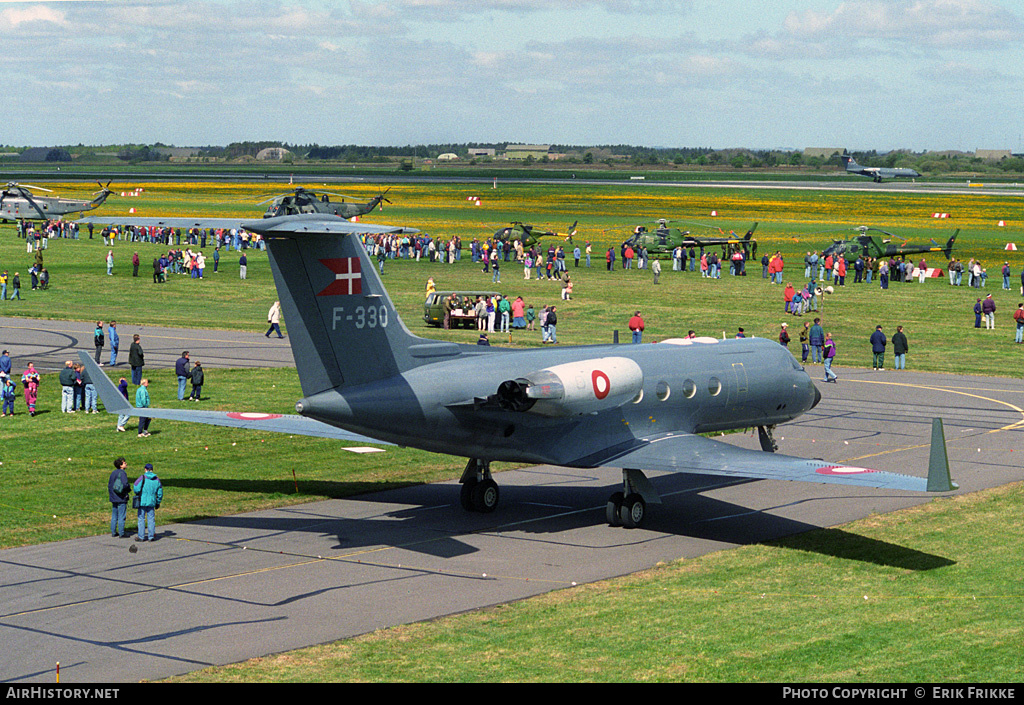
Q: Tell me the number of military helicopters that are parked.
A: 5